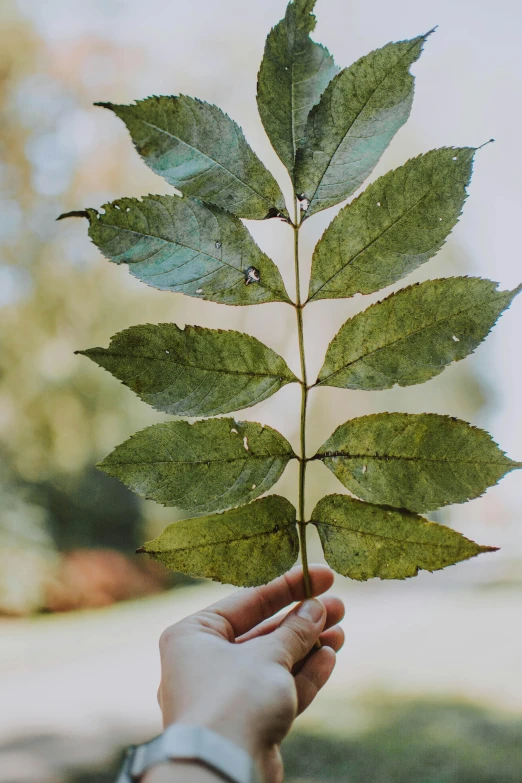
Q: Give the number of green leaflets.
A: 11